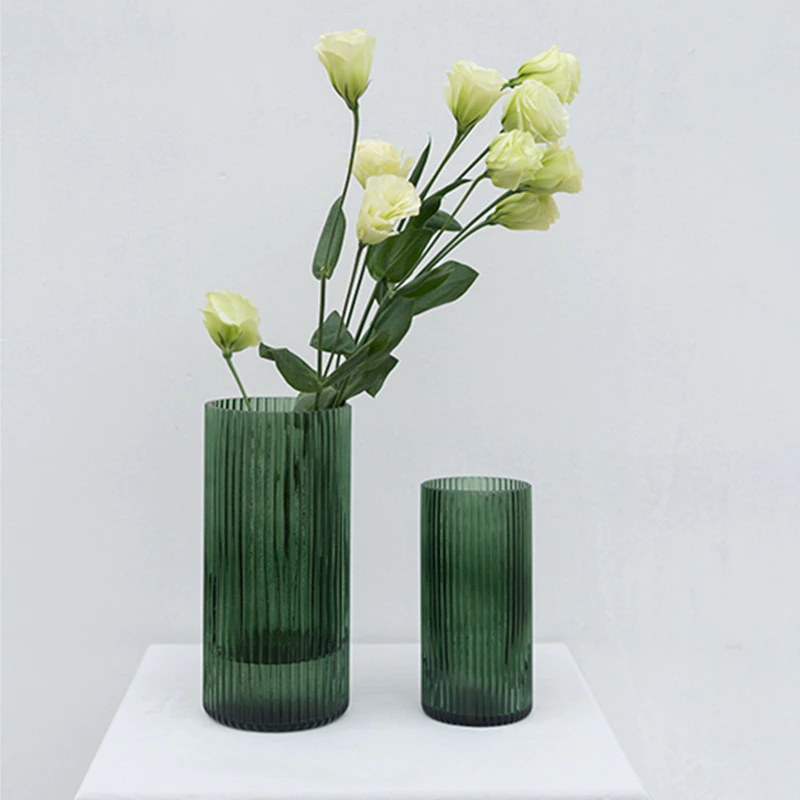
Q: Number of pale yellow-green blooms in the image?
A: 10